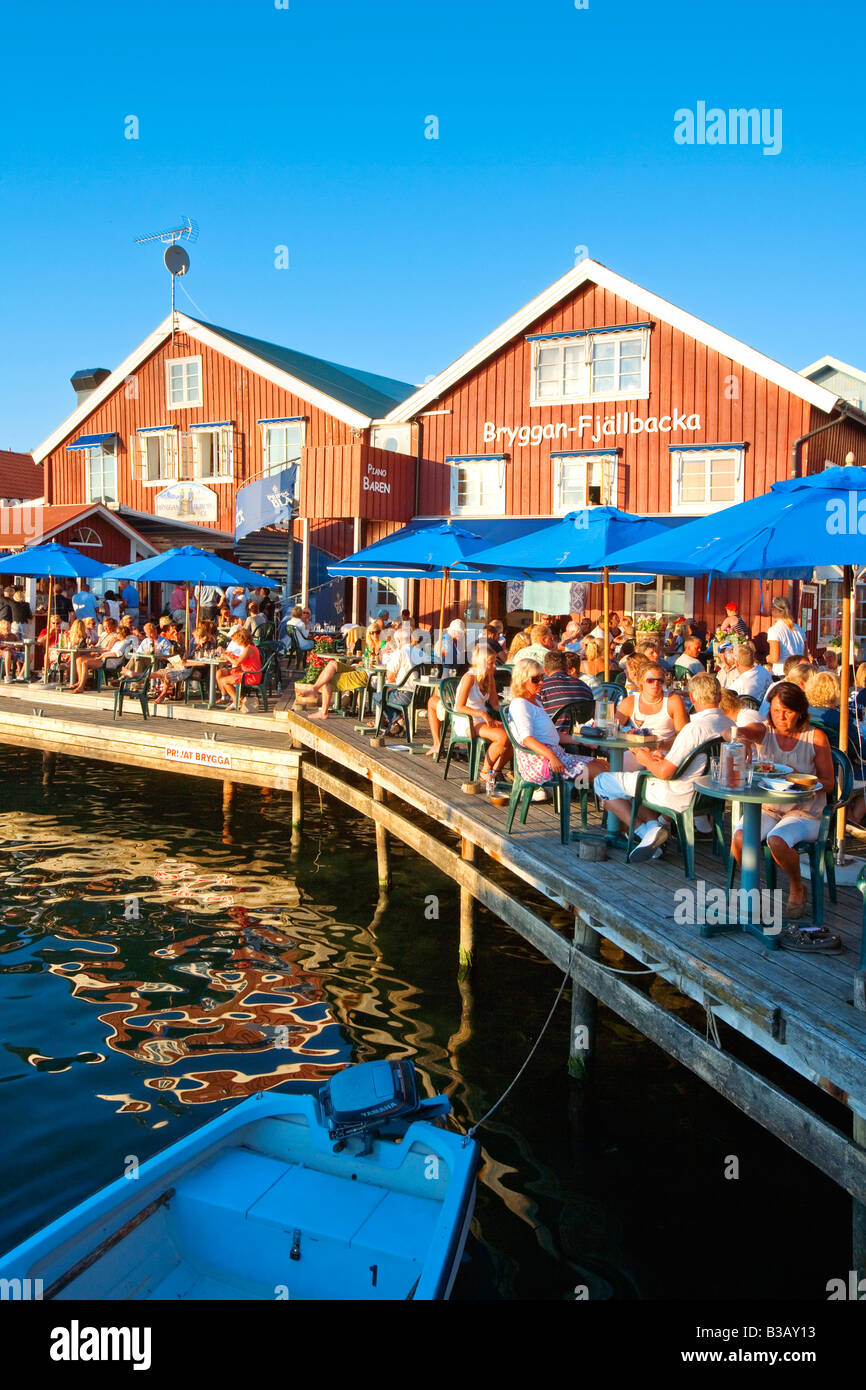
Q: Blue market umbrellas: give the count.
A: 5